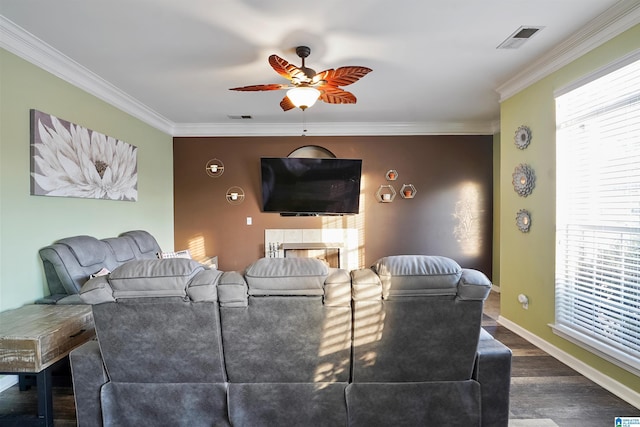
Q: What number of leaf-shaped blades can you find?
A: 5